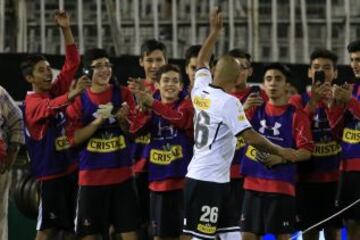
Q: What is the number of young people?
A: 9